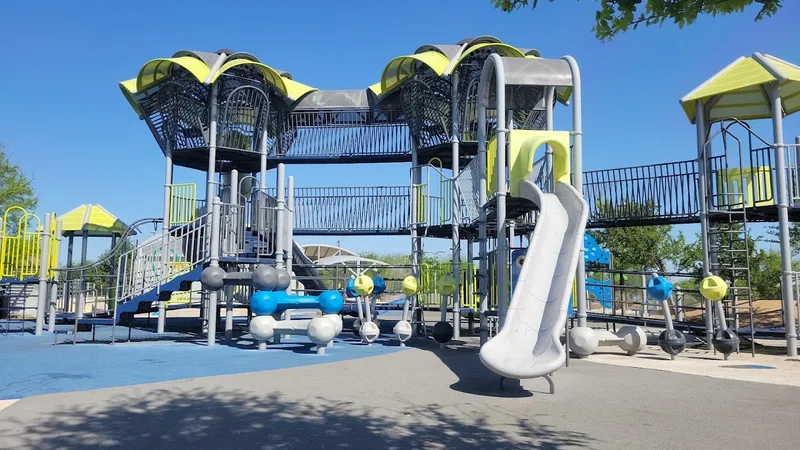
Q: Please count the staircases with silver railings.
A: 1